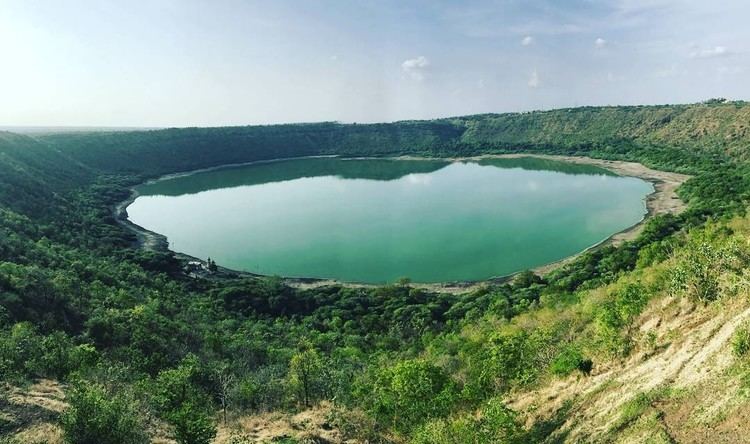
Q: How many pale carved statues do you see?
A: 0